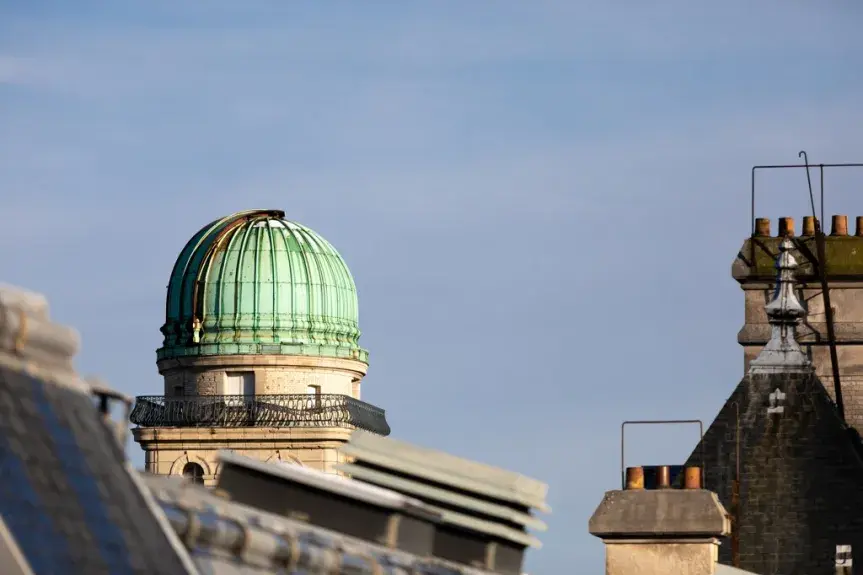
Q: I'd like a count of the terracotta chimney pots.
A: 8